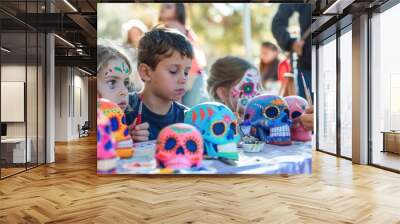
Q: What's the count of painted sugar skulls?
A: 6